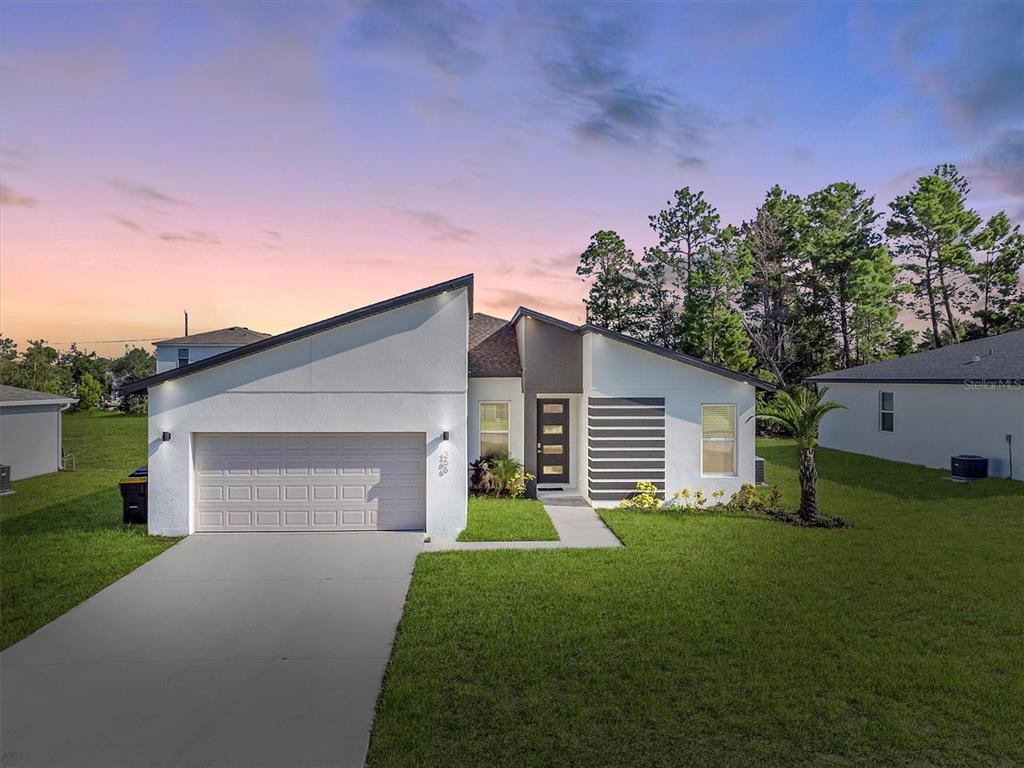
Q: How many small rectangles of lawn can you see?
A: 1